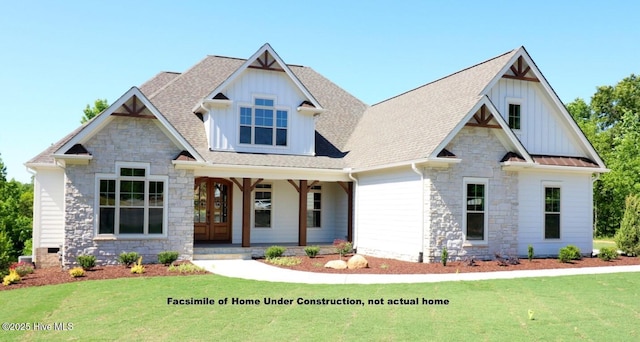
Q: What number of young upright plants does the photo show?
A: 2